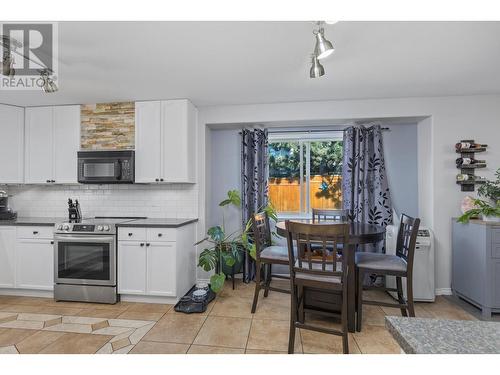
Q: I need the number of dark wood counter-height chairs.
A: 4